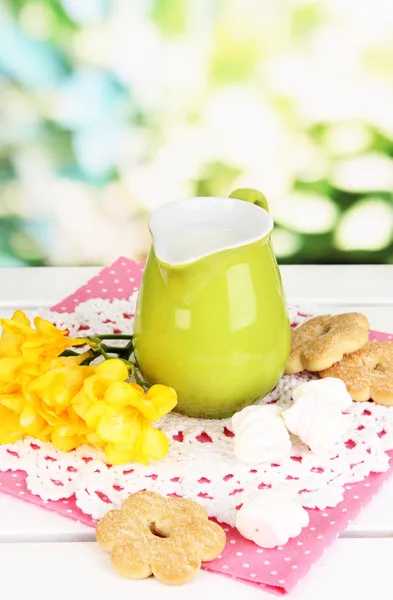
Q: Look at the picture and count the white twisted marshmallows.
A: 4